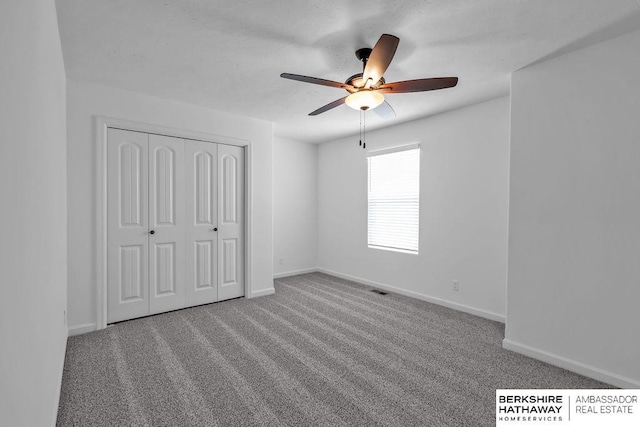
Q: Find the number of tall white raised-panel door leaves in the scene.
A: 4